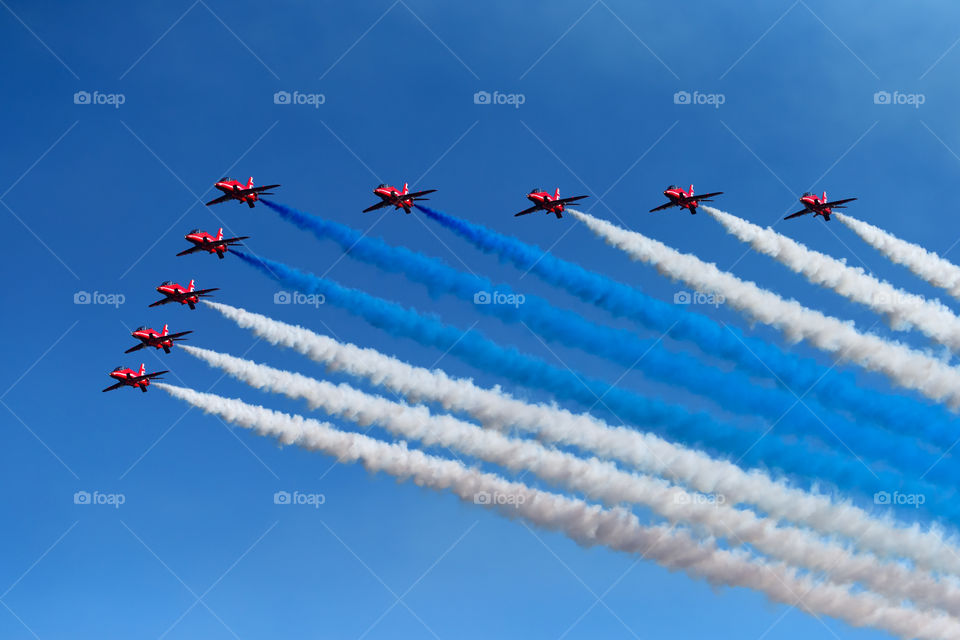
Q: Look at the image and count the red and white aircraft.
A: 9